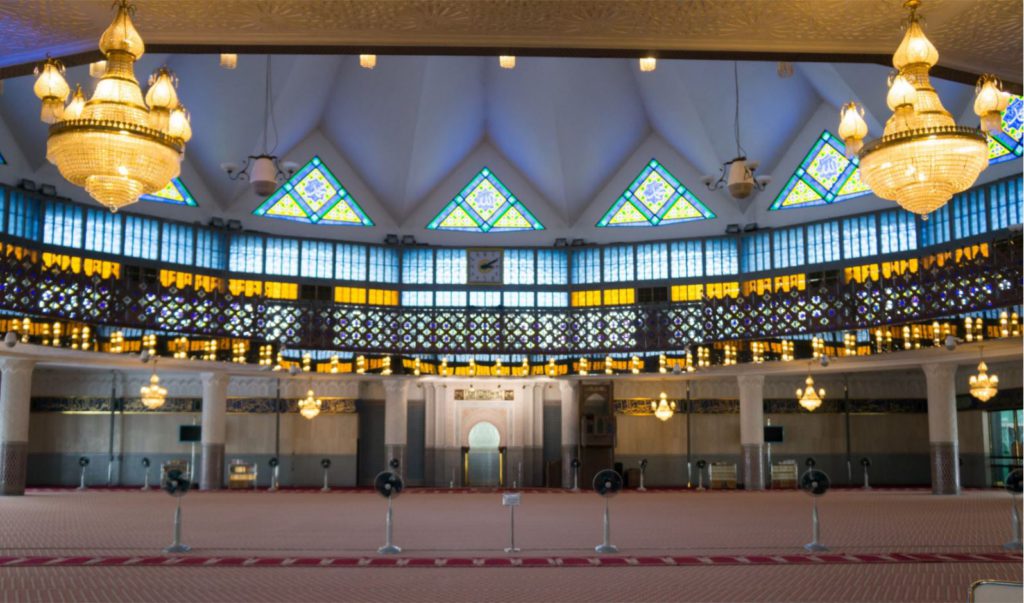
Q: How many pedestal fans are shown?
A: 15